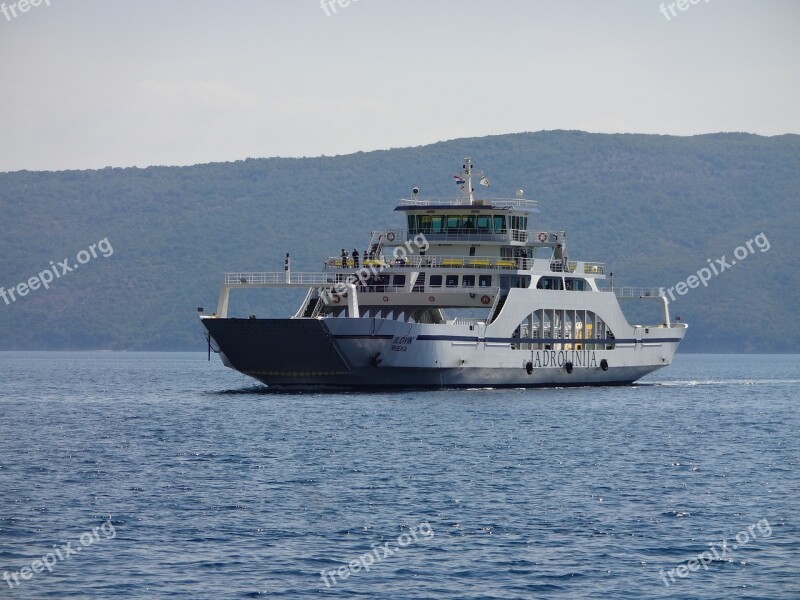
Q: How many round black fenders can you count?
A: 3